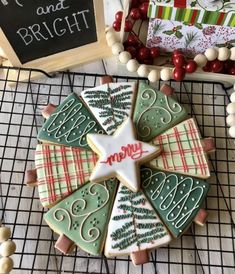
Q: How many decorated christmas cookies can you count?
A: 9